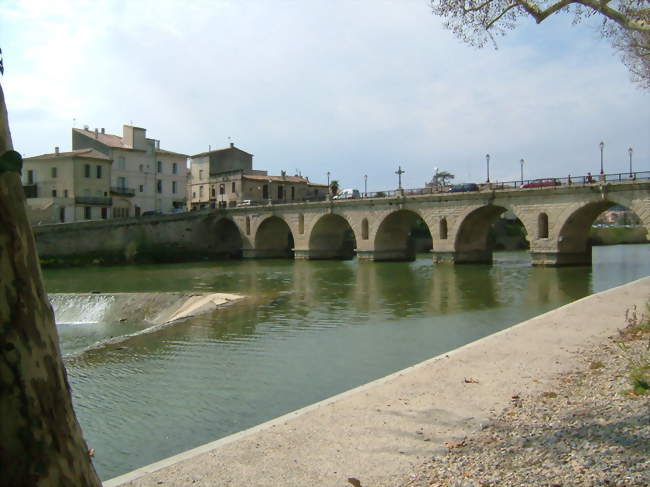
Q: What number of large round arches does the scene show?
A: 6